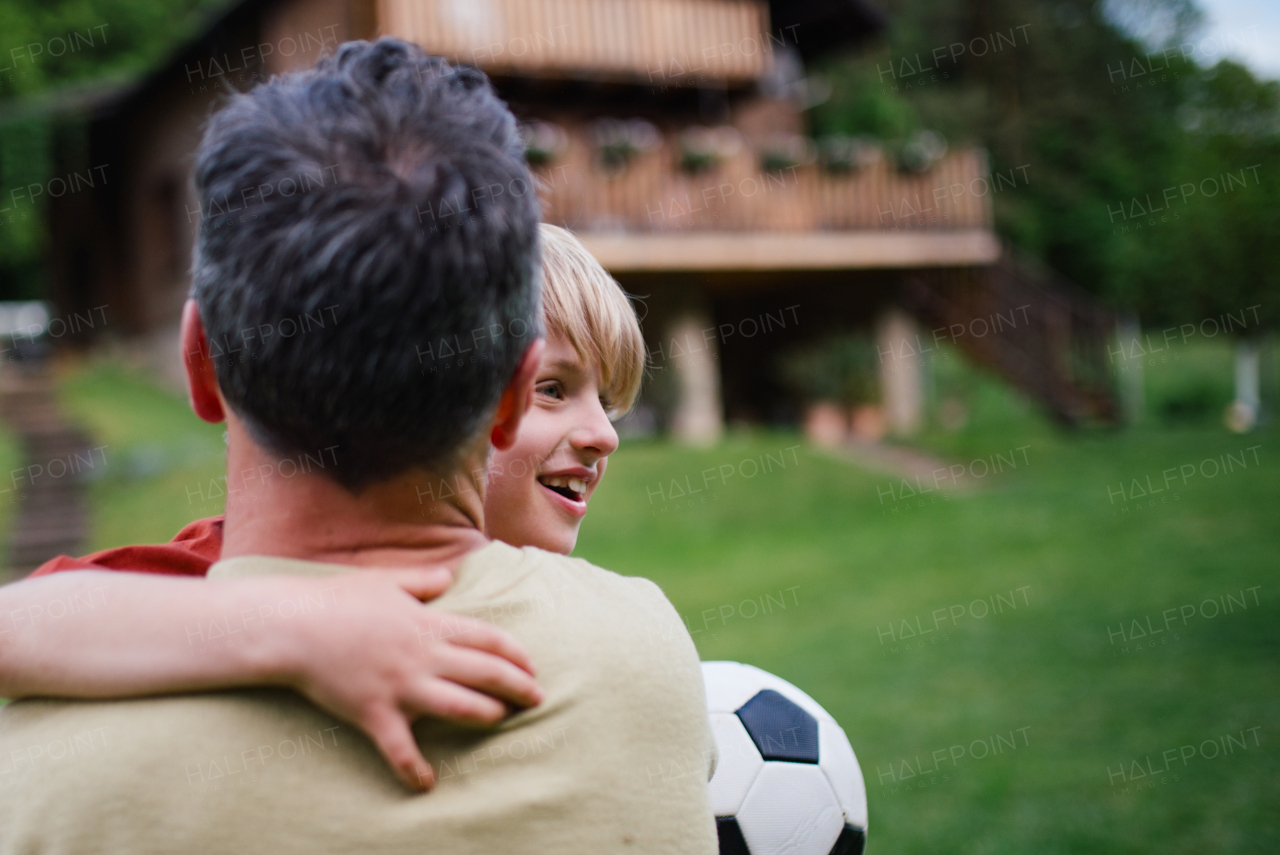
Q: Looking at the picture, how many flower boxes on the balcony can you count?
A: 6